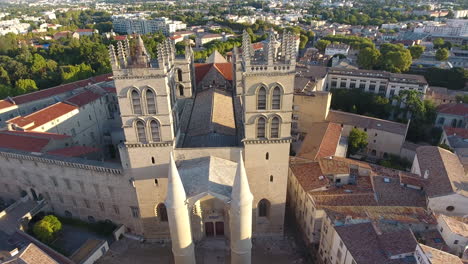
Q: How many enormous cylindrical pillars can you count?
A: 2